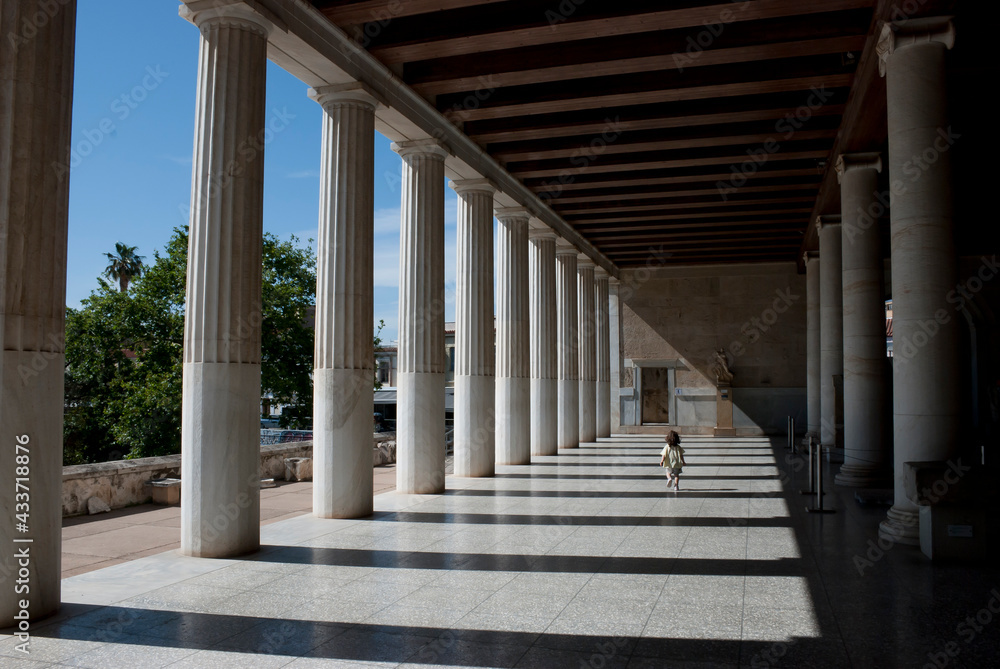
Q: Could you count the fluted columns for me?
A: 10